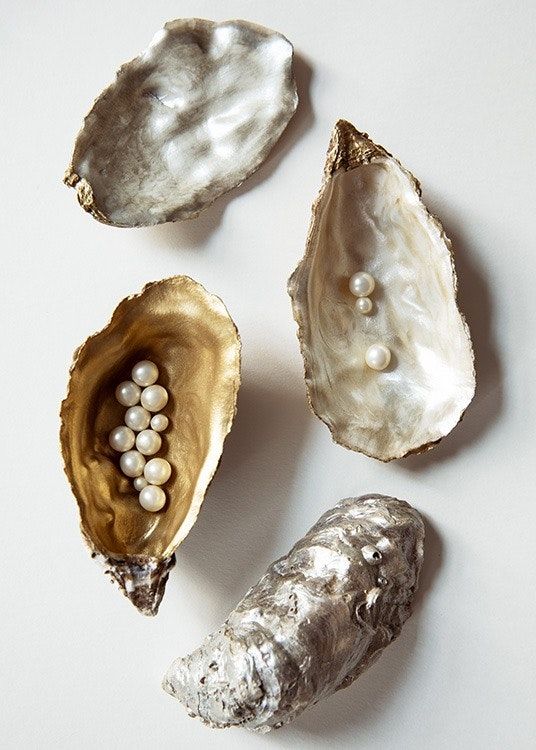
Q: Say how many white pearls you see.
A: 14